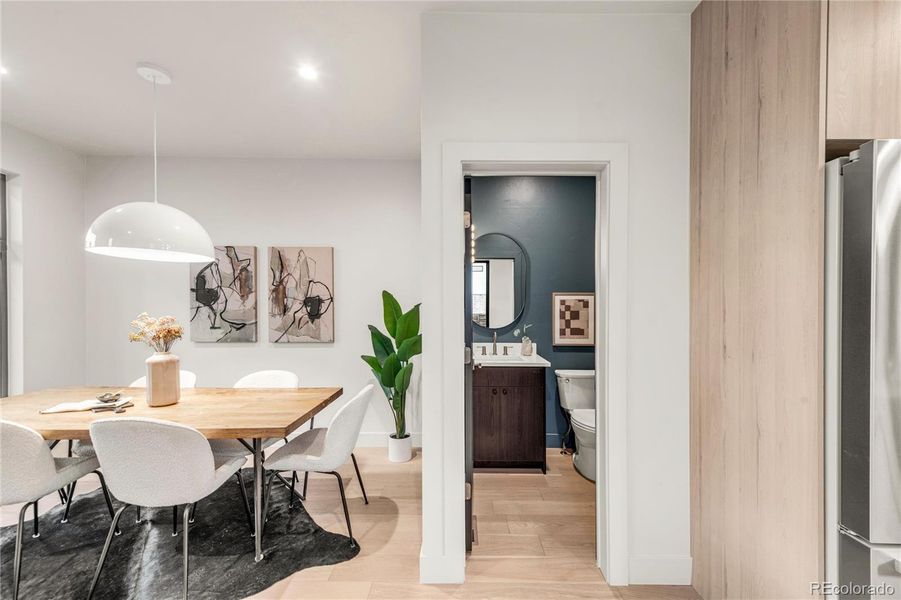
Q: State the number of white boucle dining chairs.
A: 5